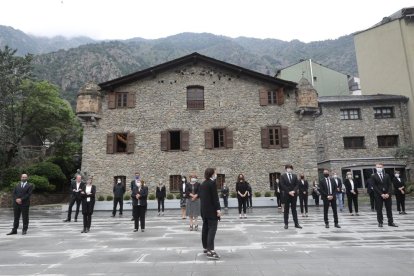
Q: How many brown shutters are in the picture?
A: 12